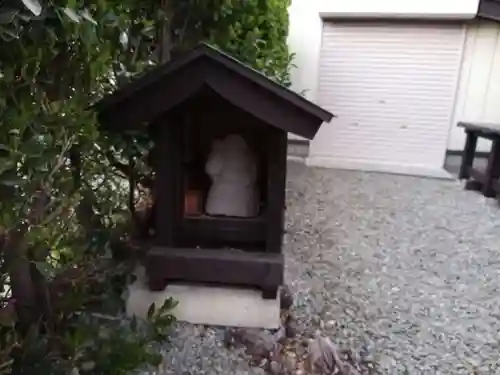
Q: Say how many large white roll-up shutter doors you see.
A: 1